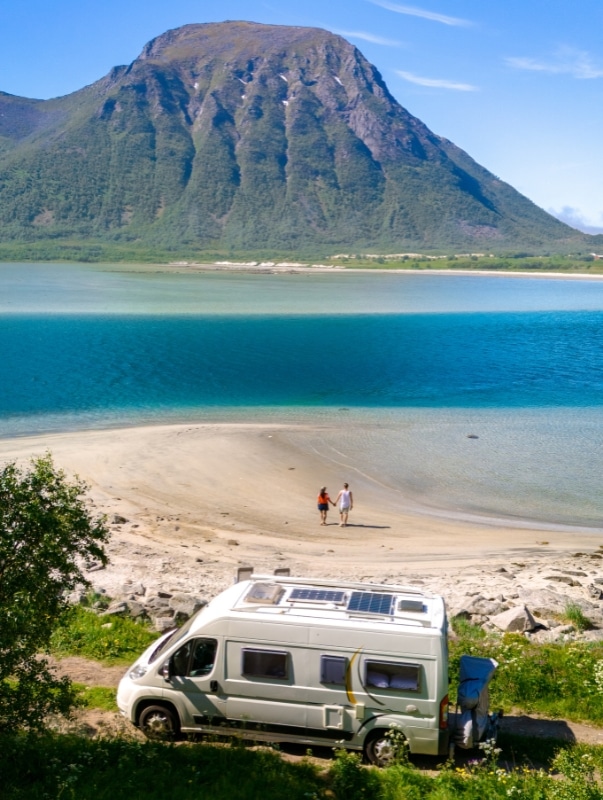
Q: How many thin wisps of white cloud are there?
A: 4